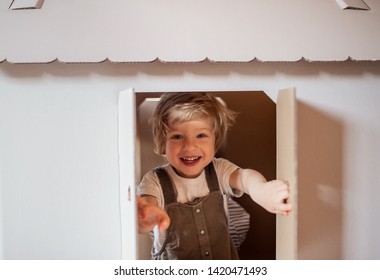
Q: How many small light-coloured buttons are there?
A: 3